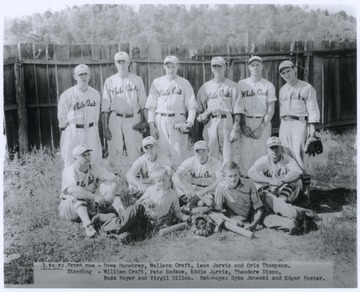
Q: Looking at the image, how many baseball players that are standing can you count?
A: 6